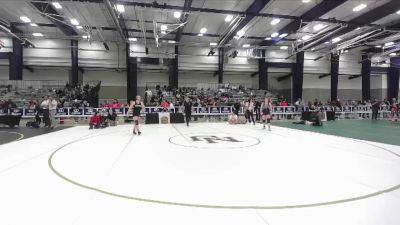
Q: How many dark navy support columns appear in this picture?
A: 10